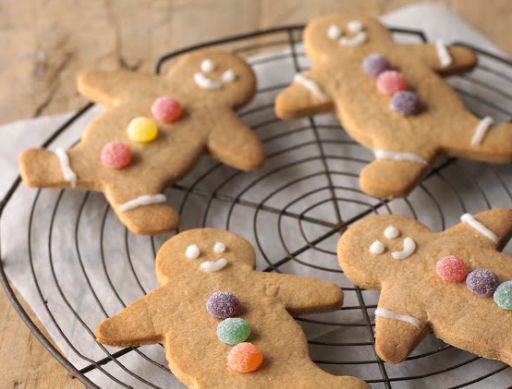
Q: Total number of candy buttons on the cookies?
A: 12